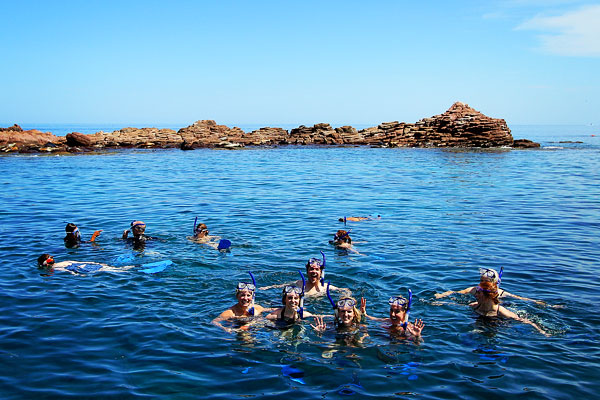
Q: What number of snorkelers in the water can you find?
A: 13